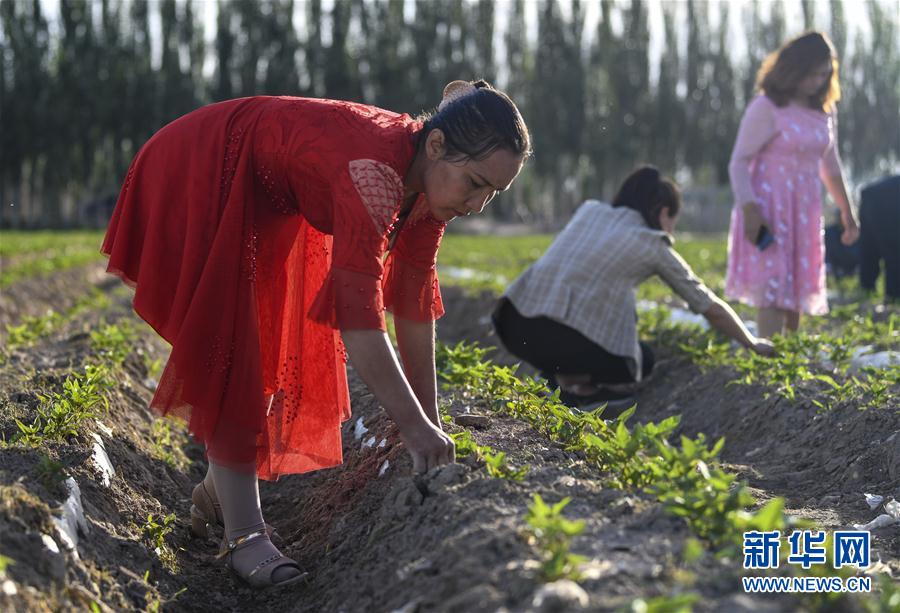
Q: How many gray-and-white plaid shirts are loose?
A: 1